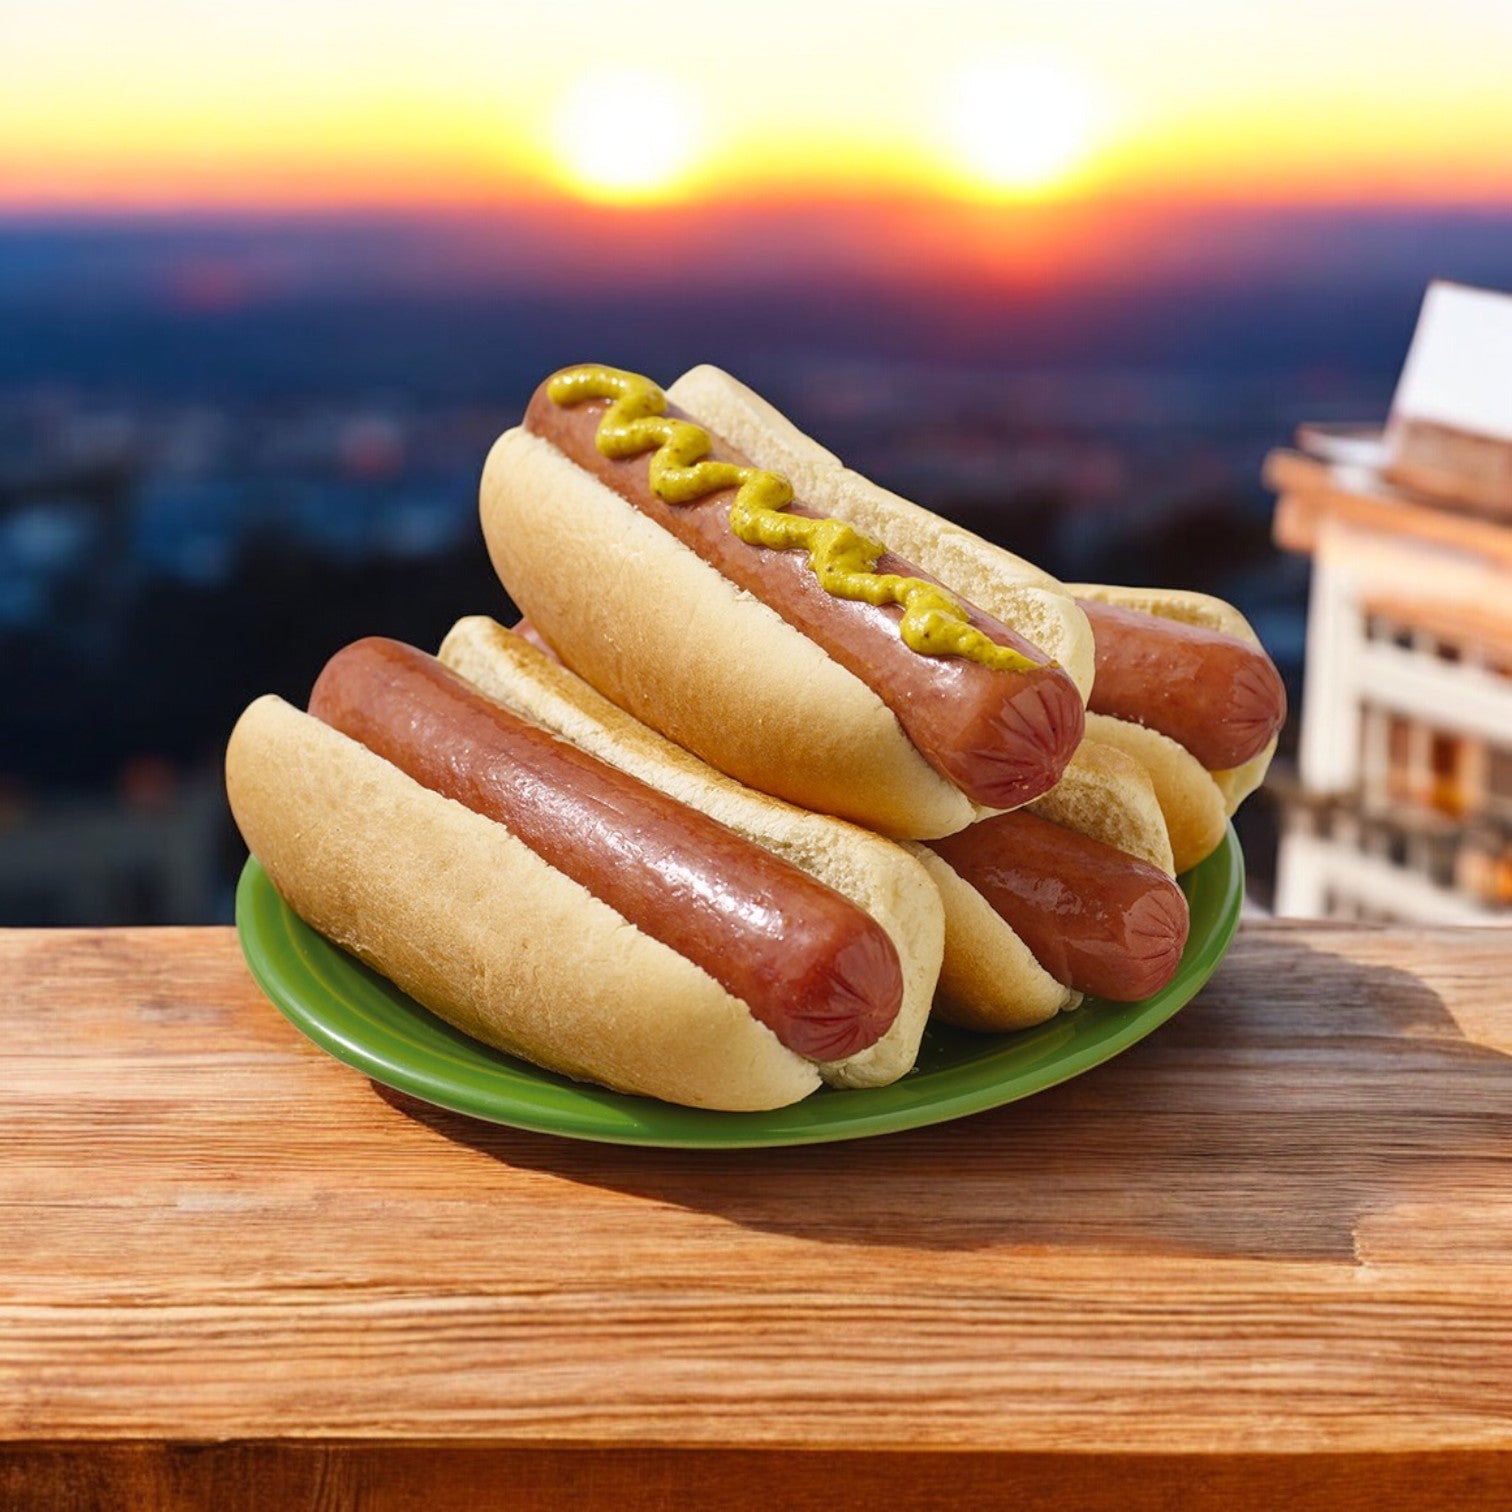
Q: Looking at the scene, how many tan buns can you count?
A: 4